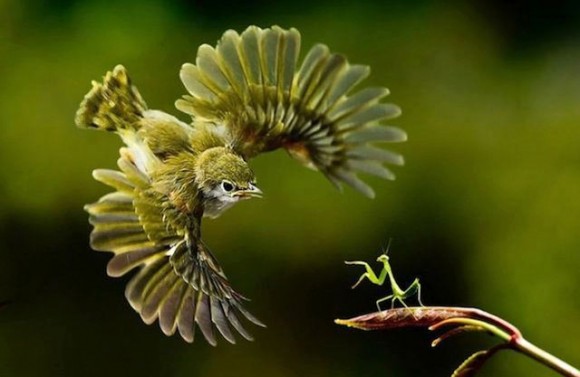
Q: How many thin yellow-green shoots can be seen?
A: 2